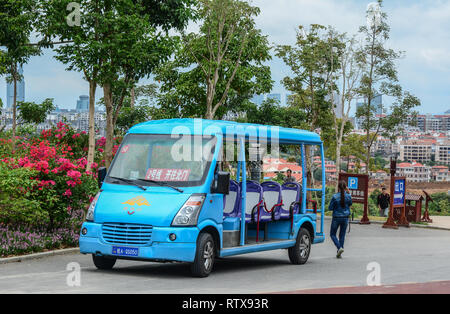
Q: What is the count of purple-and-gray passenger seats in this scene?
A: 4